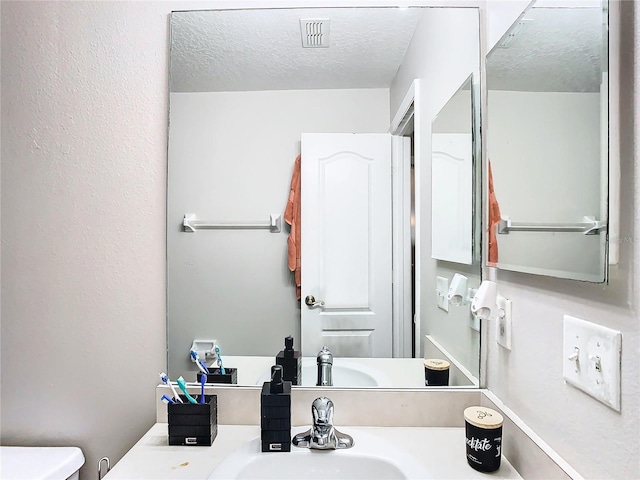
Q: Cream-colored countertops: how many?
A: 1